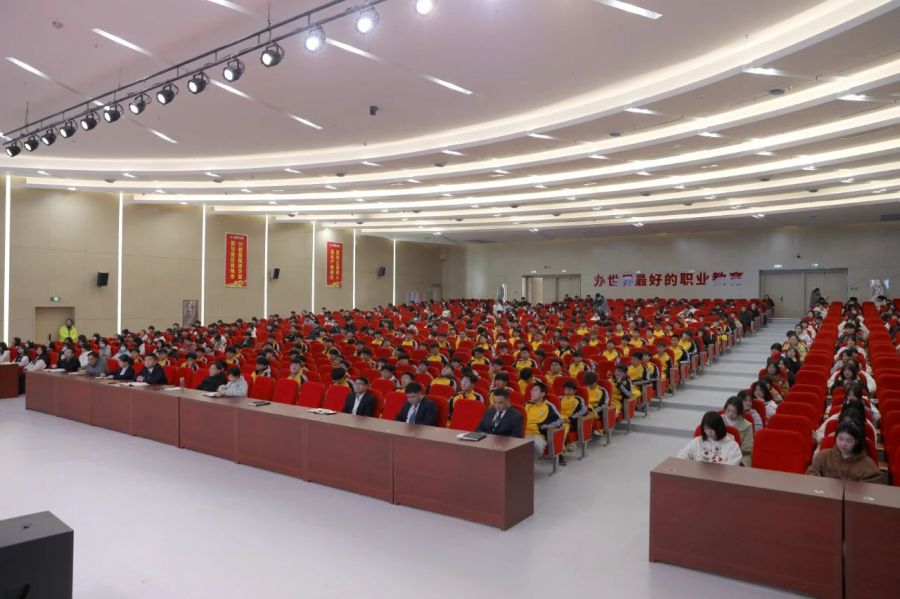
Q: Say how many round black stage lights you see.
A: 14